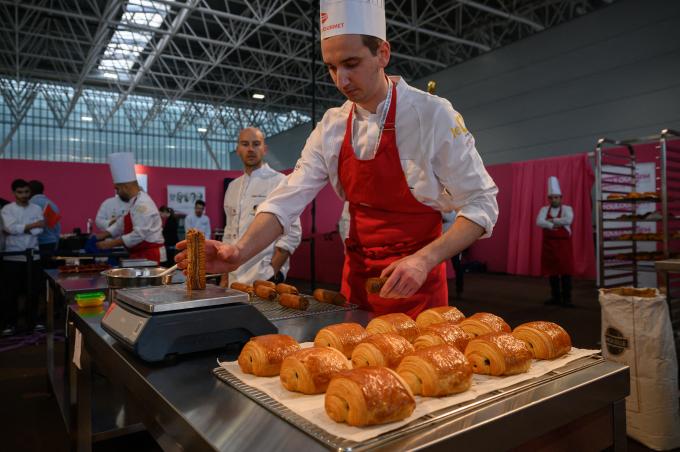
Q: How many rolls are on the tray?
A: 12